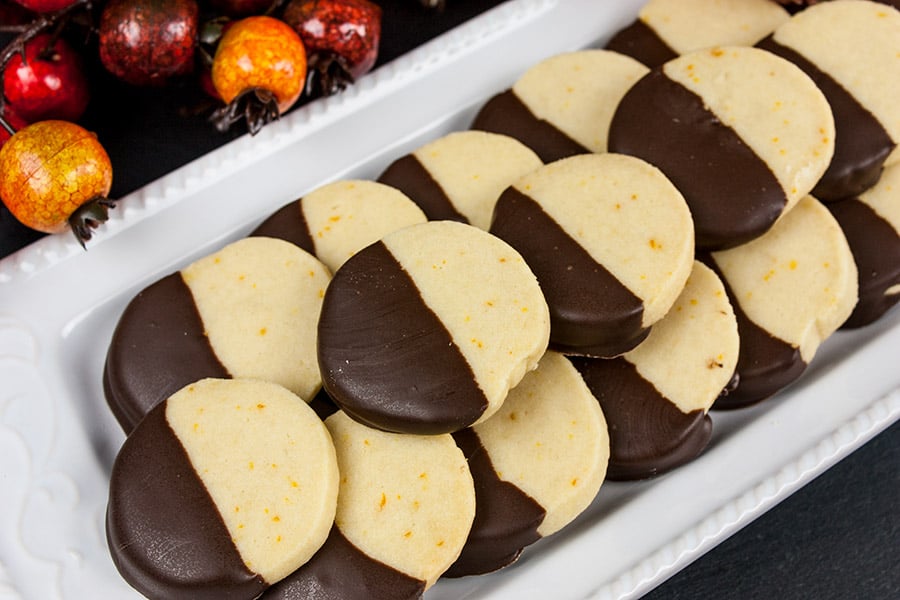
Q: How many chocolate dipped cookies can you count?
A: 15